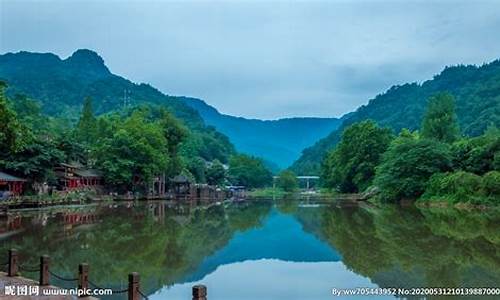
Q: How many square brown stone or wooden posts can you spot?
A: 5